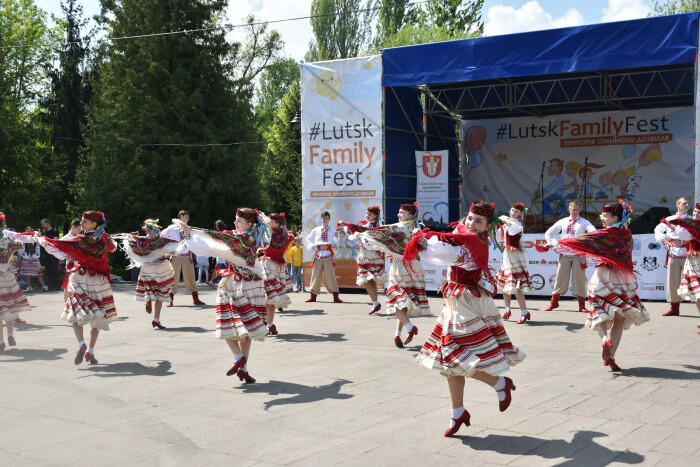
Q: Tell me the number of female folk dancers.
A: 11